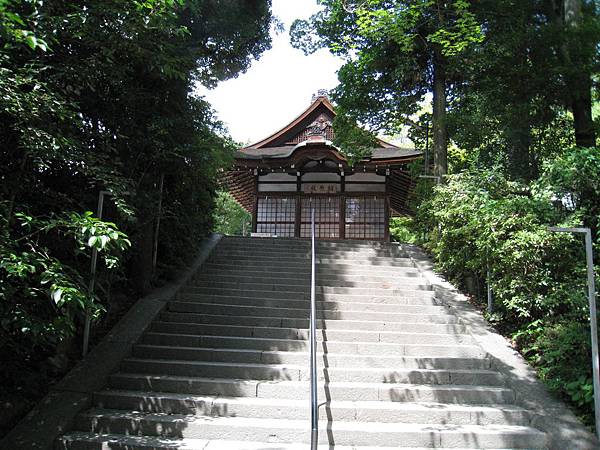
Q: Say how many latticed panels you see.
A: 3